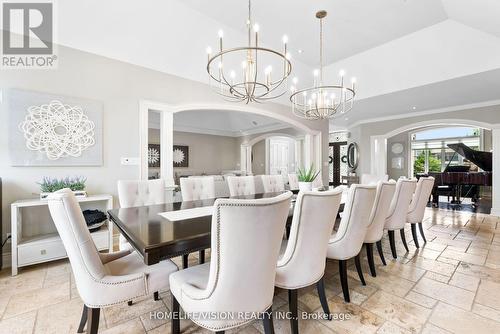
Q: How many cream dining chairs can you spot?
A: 14